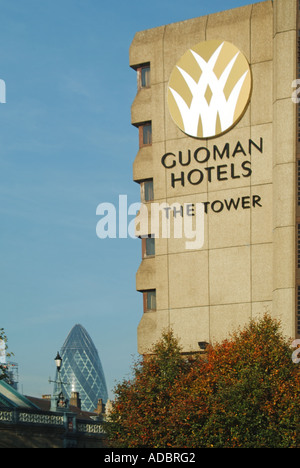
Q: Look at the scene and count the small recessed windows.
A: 5